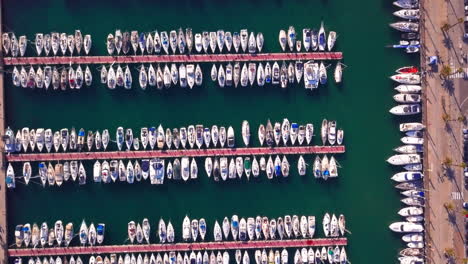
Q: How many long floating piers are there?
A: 3